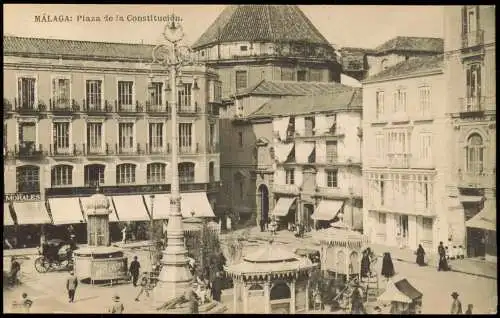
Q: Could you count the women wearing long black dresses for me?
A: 4